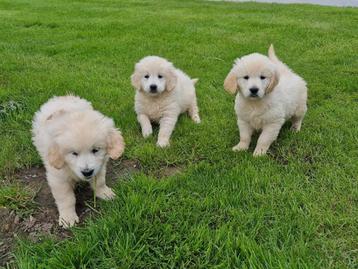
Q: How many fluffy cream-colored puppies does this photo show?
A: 3